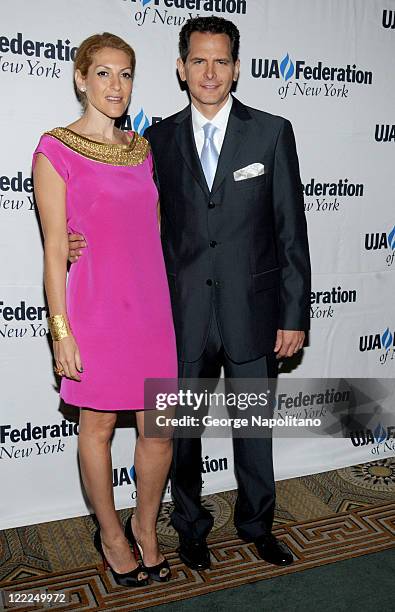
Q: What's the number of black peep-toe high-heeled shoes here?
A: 2